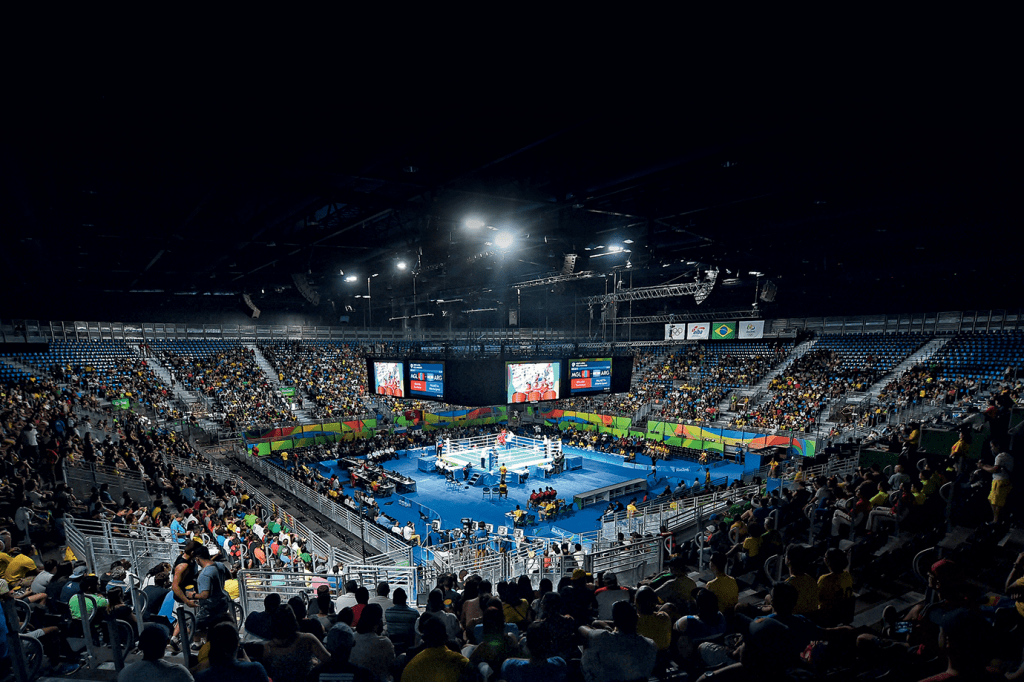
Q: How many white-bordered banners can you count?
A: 3